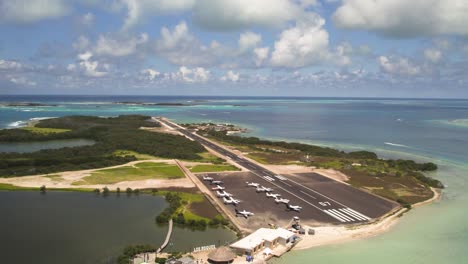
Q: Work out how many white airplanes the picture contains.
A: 11